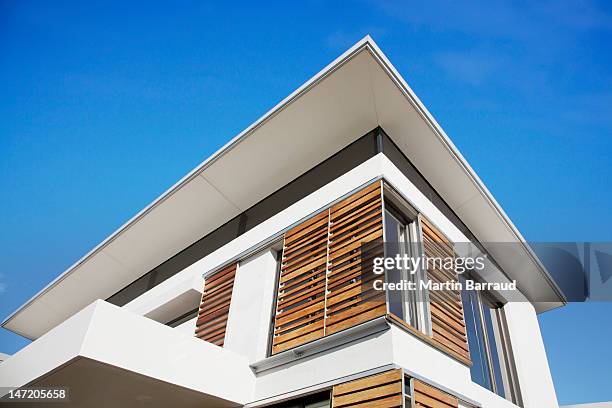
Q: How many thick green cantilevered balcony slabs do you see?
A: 0